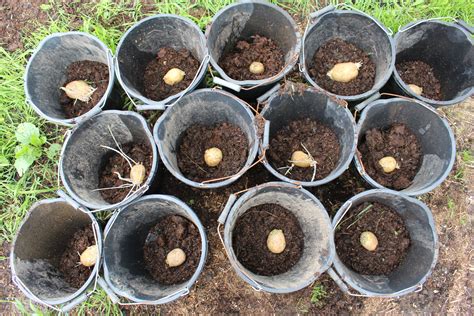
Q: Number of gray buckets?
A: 13